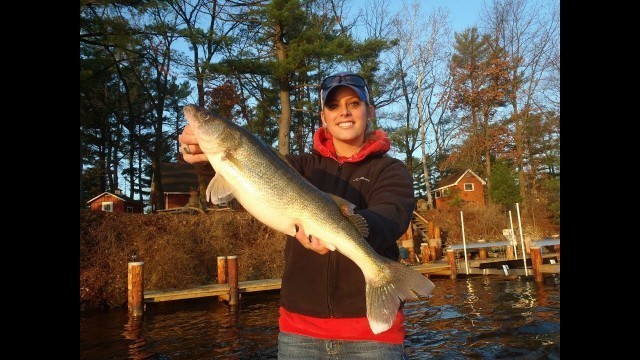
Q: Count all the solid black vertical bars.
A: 2